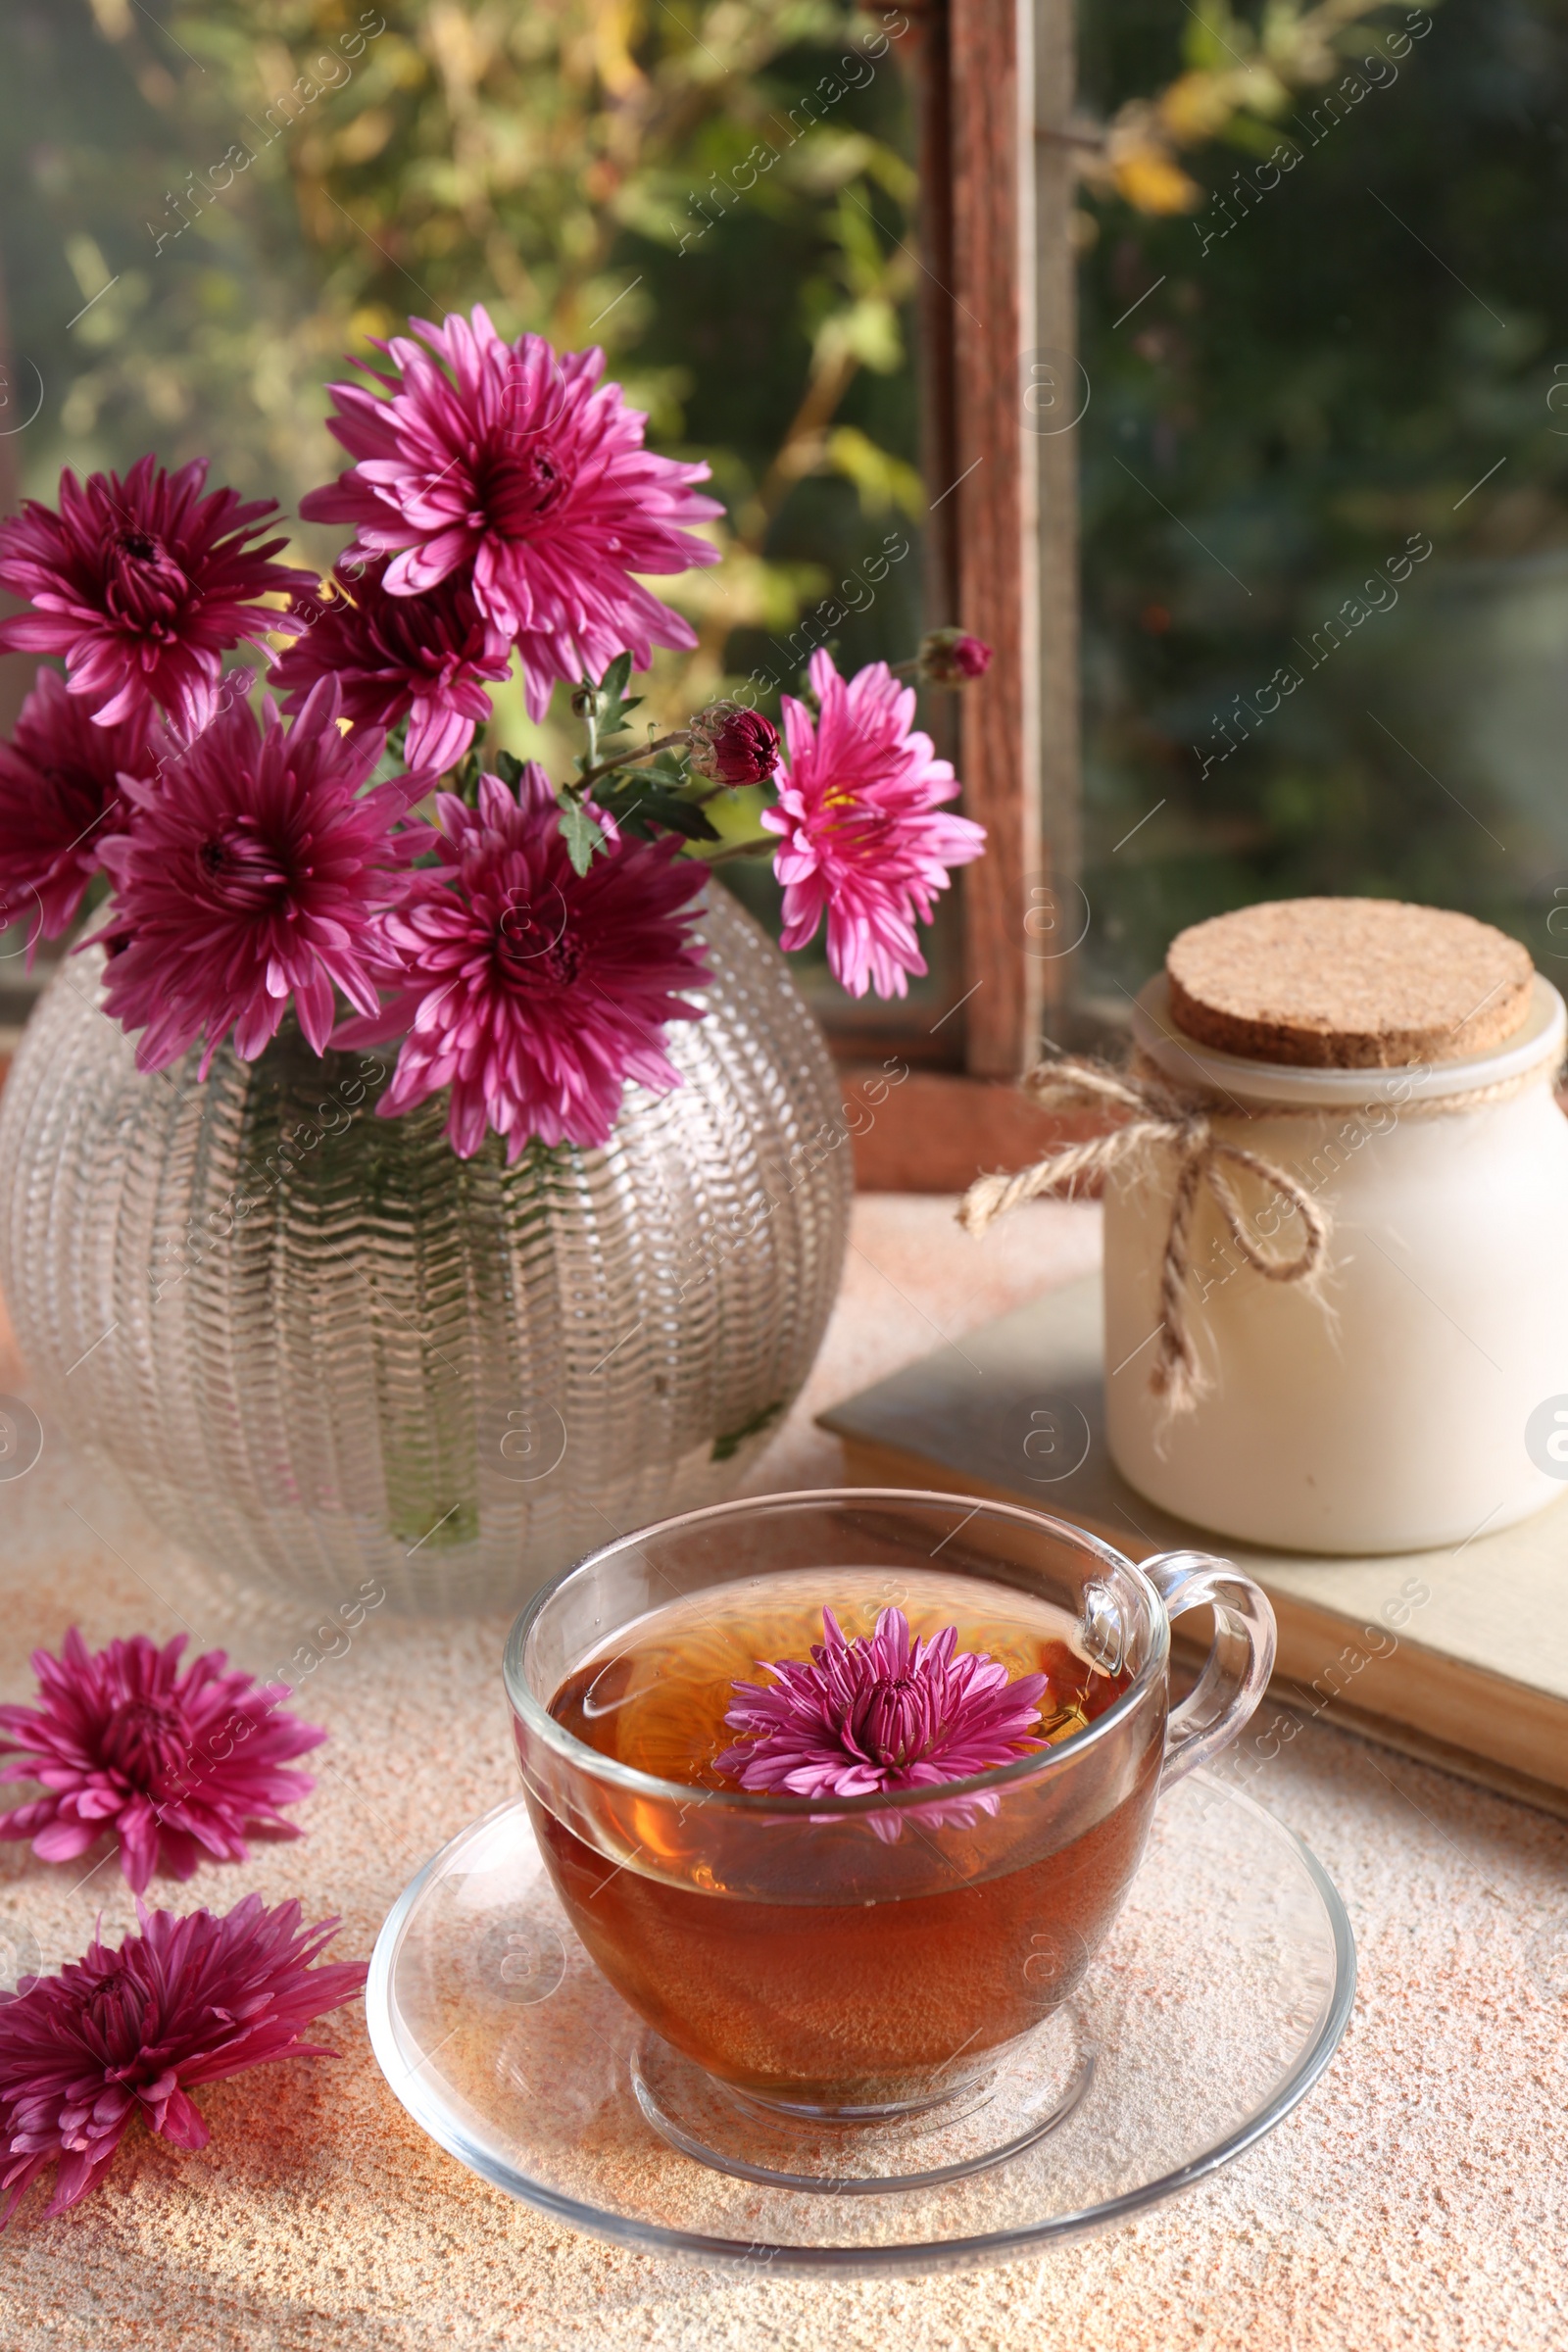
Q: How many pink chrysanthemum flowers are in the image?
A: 10